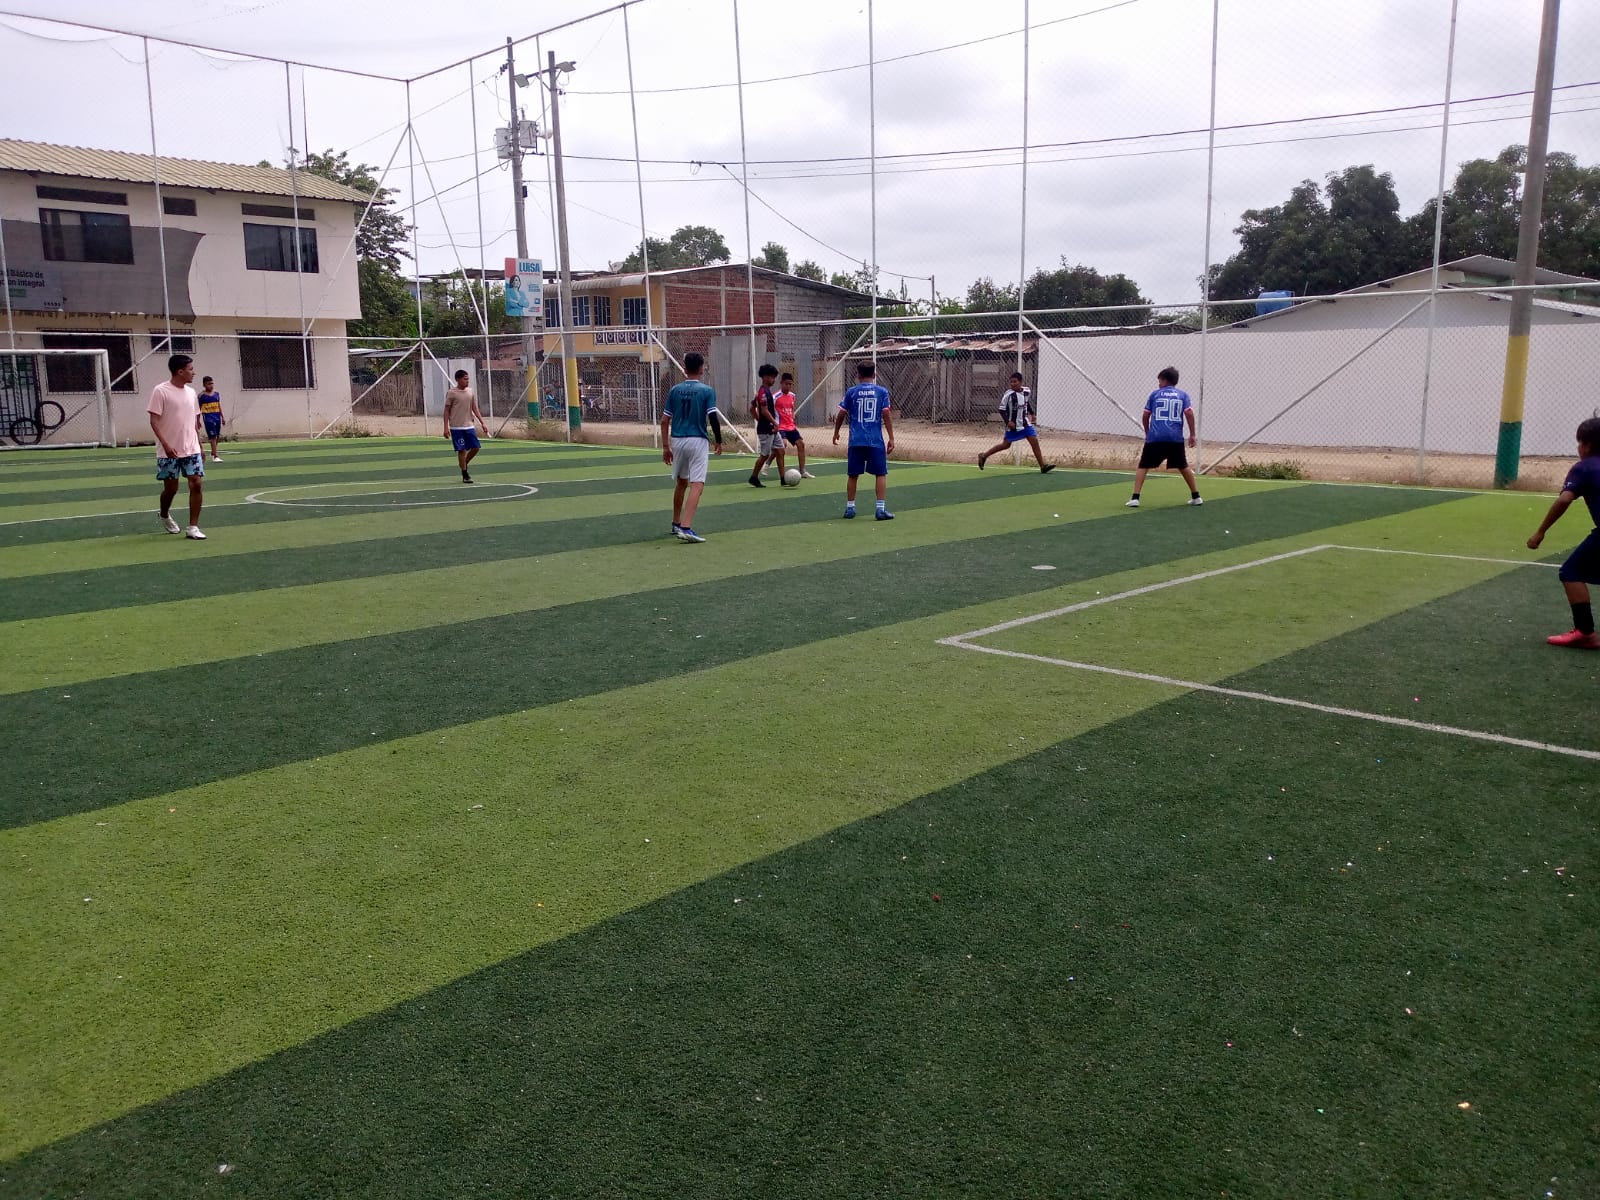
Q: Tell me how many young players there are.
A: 10